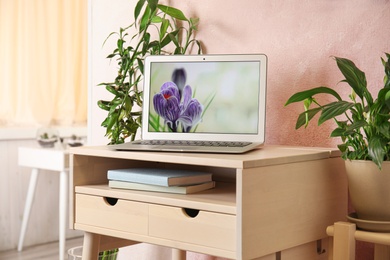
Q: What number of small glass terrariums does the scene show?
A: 2